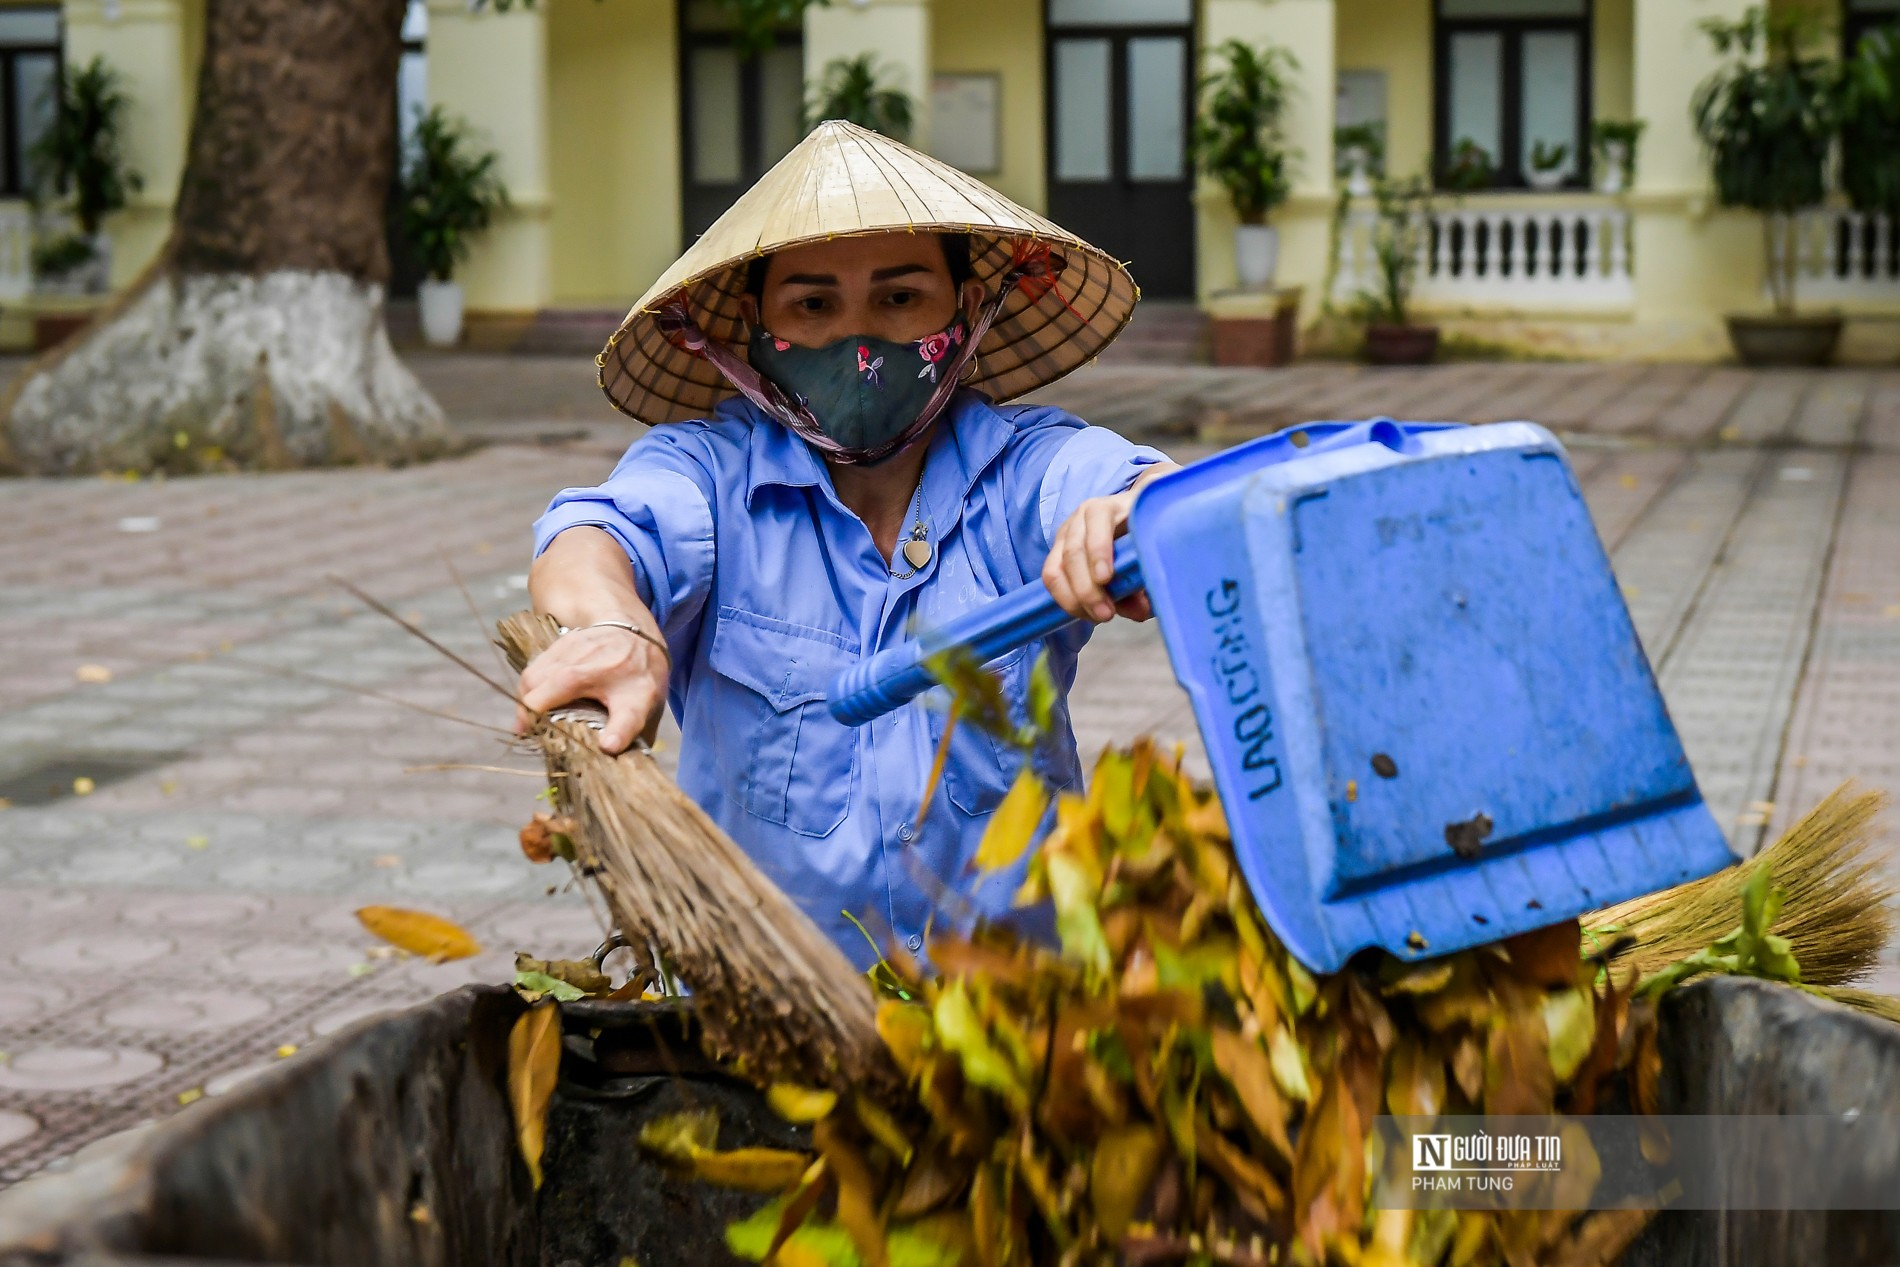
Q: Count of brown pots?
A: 2